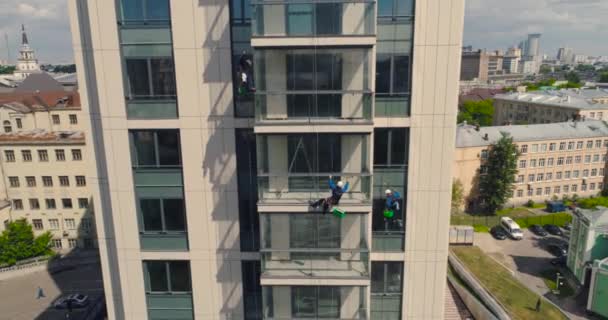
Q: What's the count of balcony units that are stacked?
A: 5